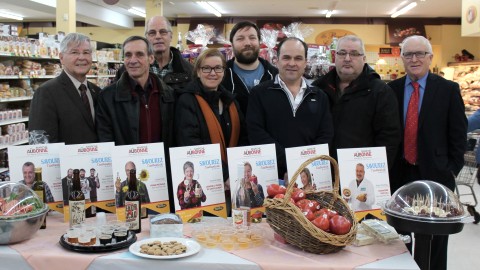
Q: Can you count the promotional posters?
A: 7